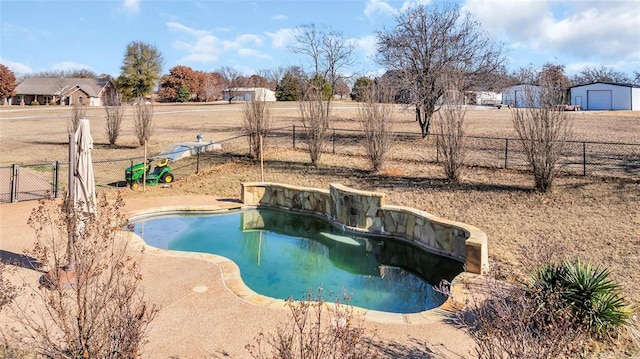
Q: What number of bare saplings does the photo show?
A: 8